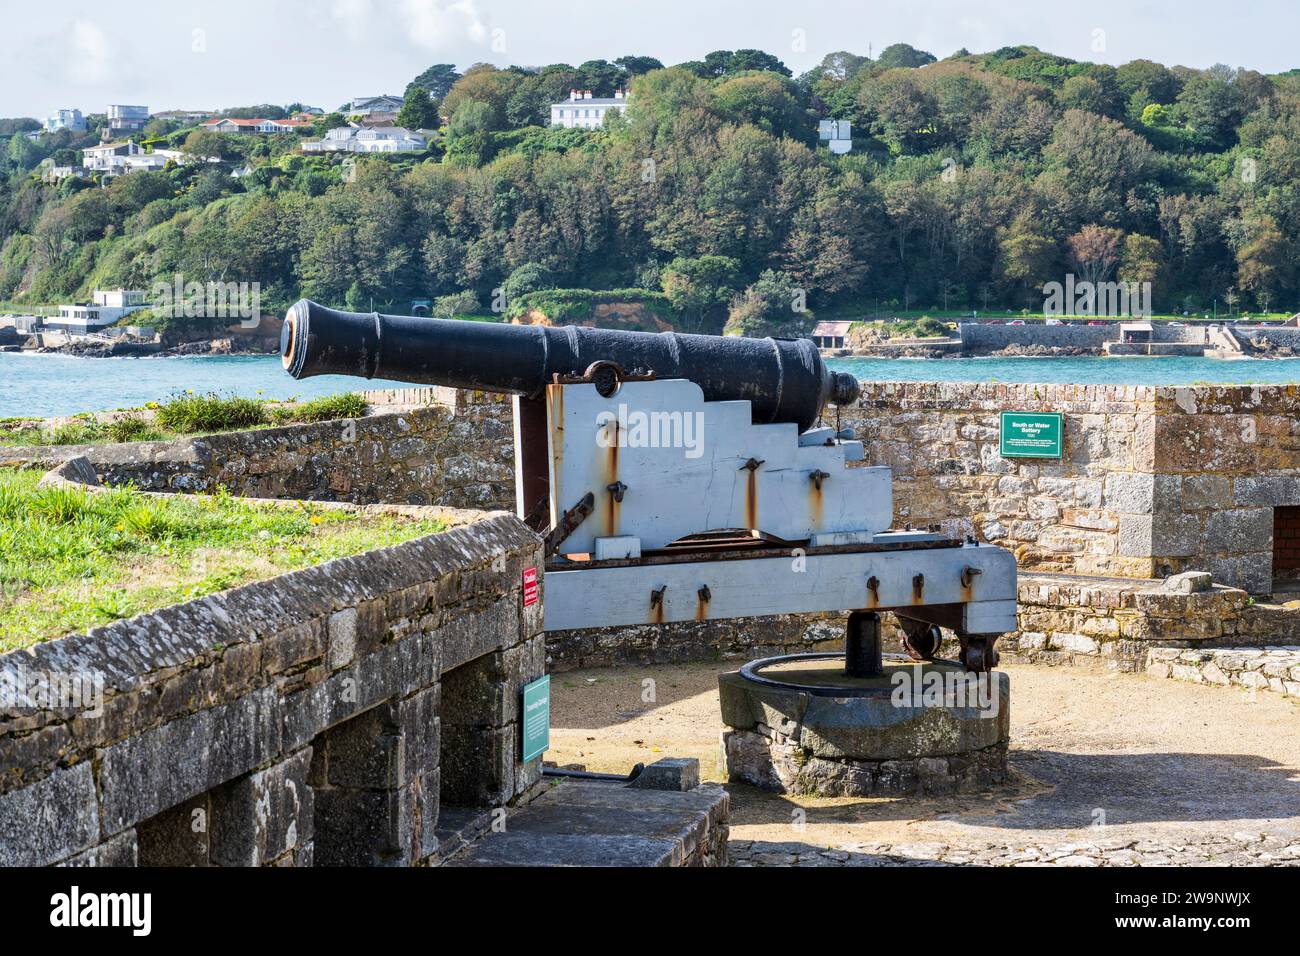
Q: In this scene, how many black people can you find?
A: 0